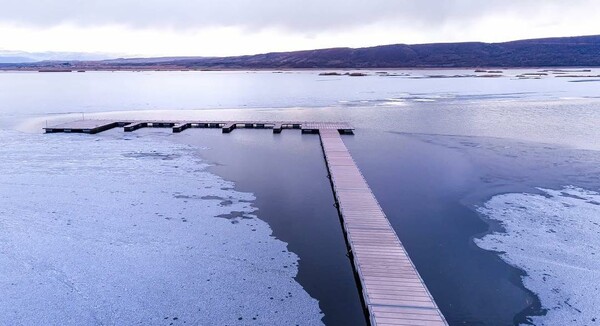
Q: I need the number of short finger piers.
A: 4